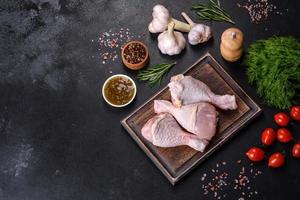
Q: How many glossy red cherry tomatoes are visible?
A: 7